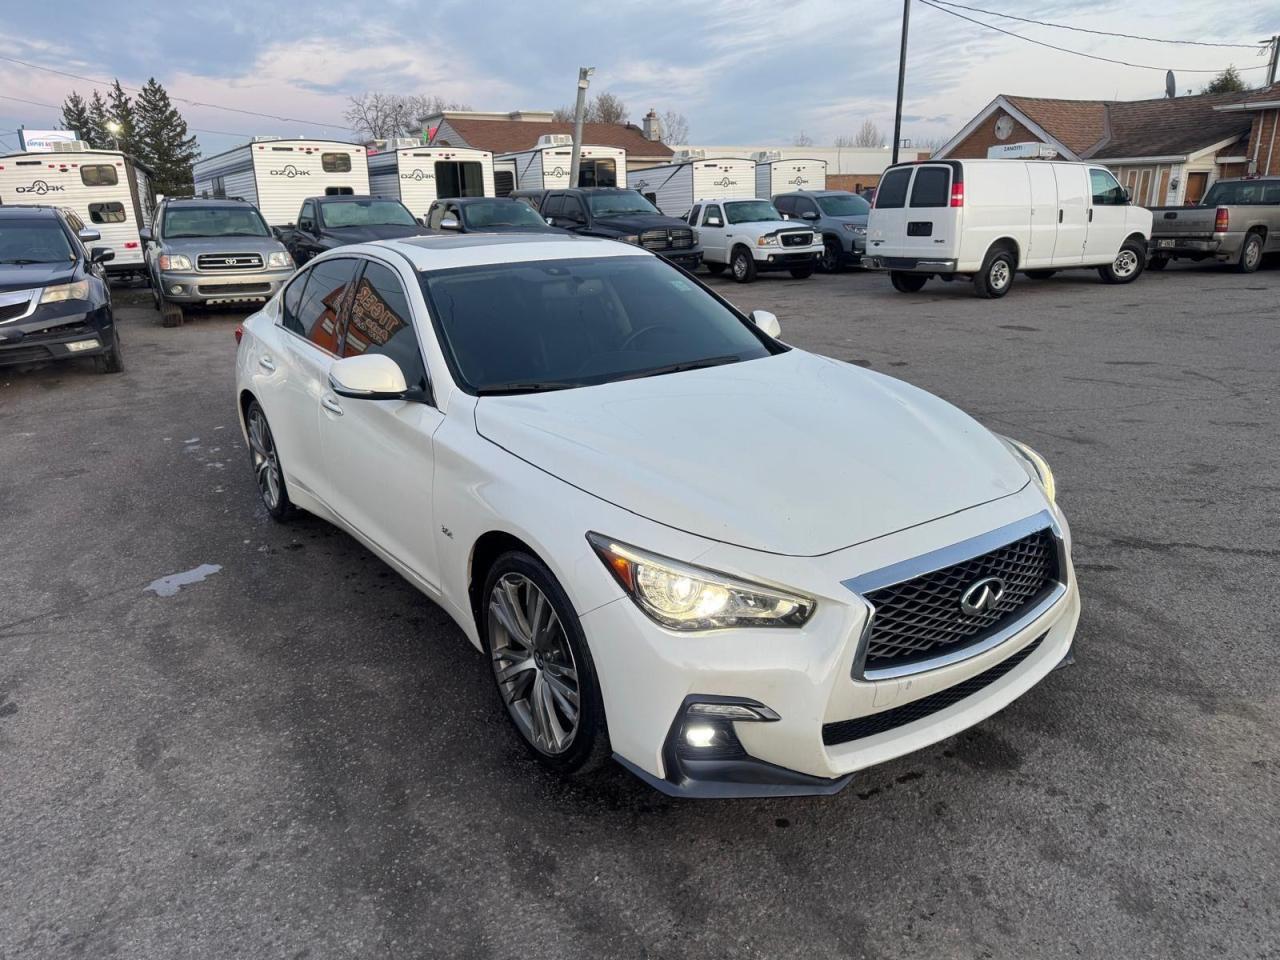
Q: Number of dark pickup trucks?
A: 3